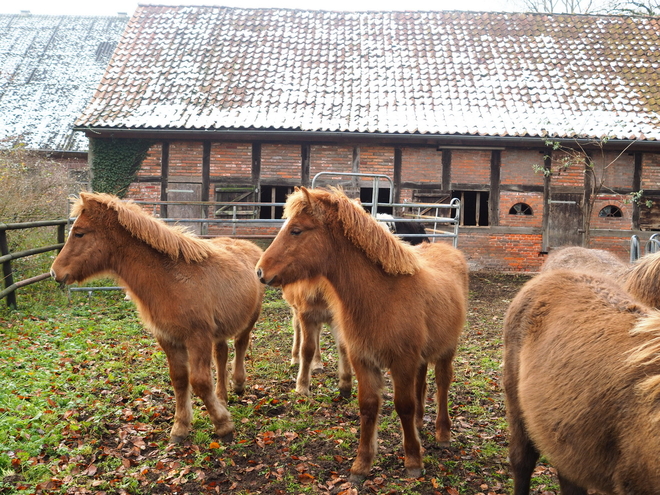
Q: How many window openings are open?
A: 3